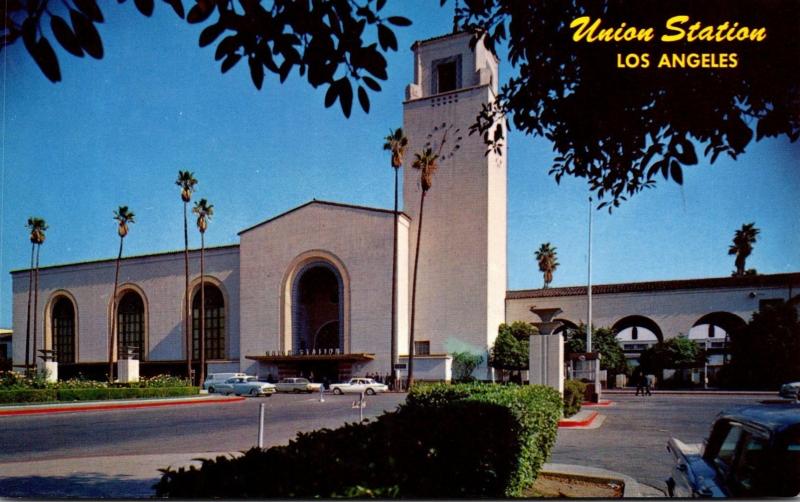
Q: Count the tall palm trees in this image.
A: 9